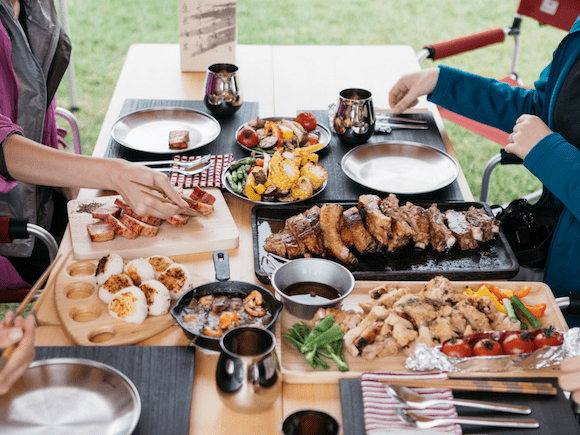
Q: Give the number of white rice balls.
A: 7